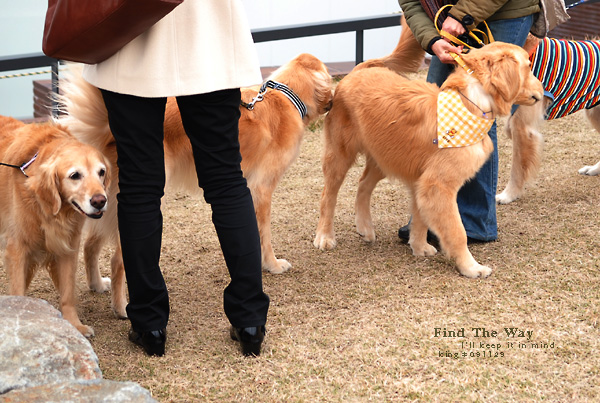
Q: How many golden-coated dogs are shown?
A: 4